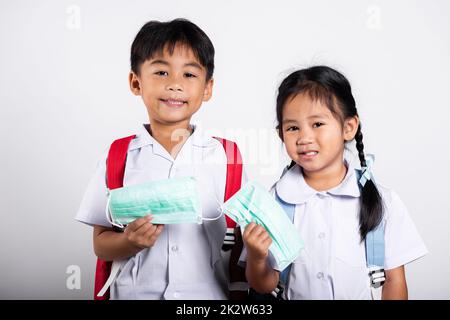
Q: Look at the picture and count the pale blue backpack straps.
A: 2